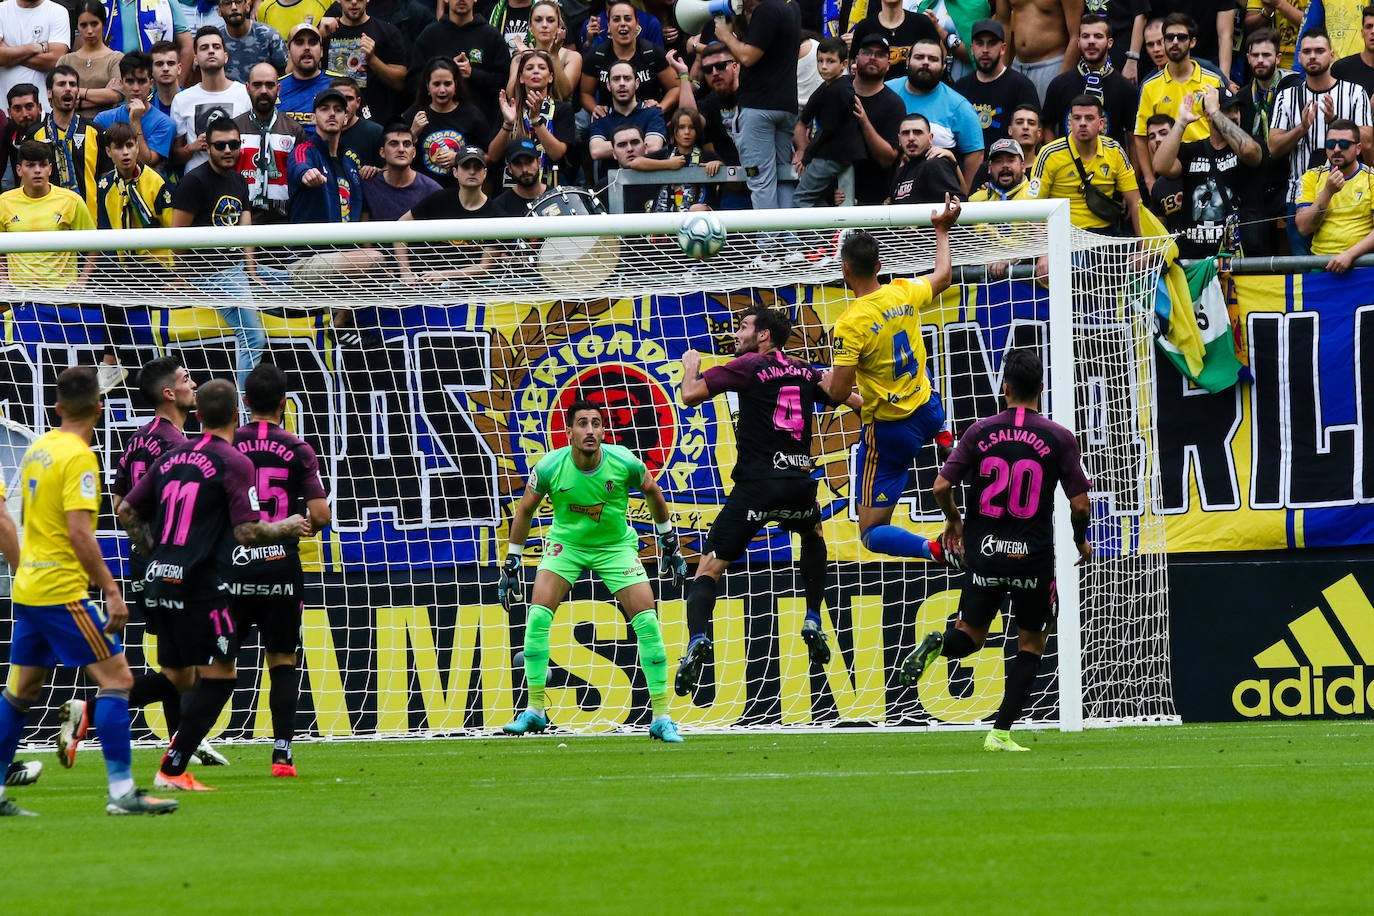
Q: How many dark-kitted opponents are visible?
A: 5